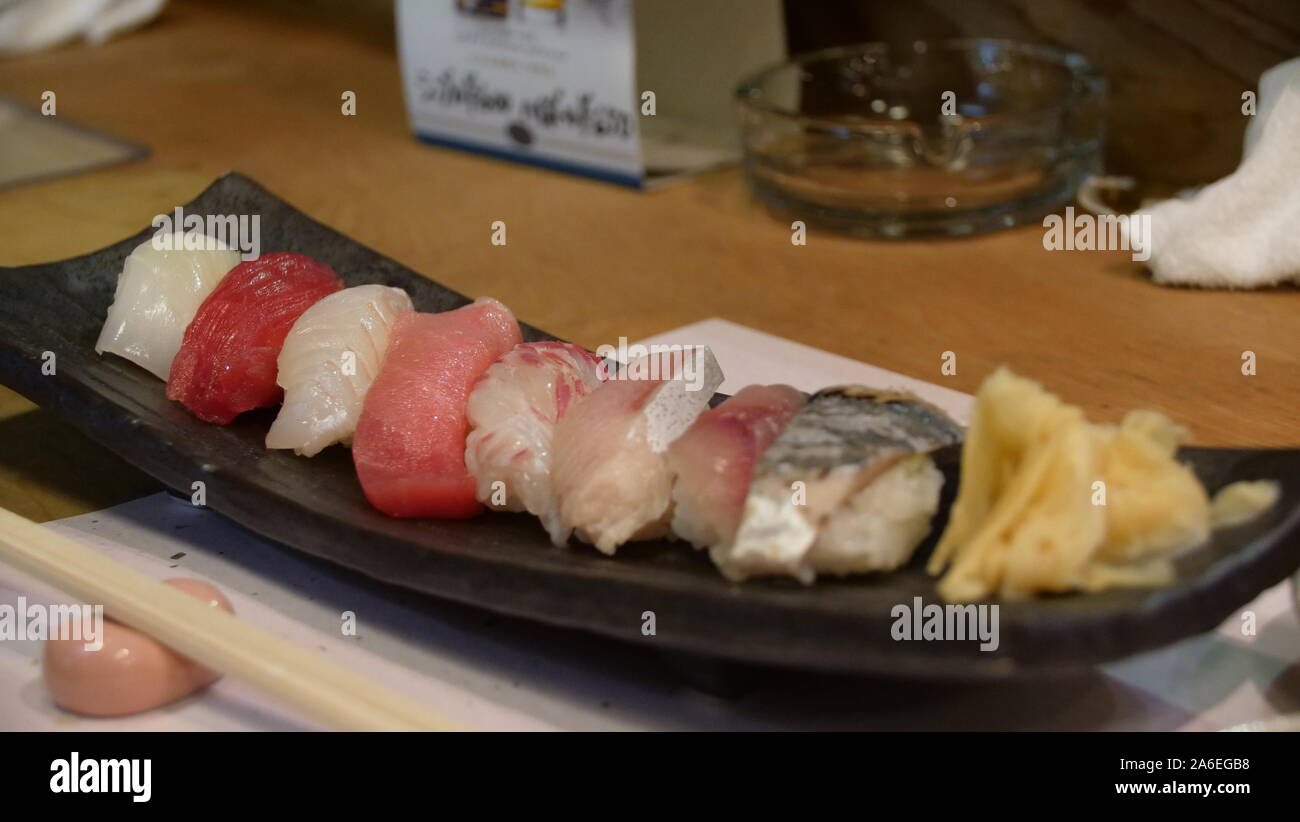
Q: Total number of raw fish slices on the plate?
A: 8